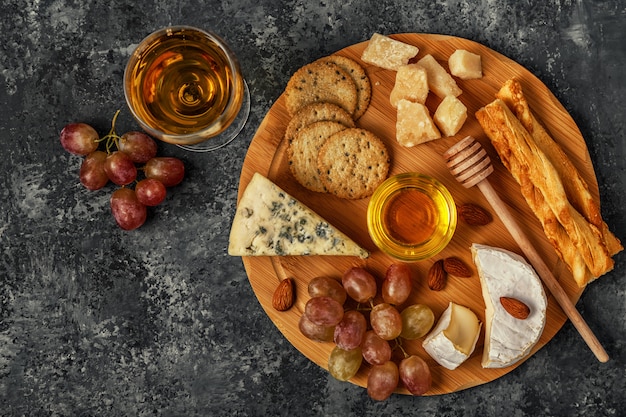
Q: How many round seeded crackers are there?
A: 5